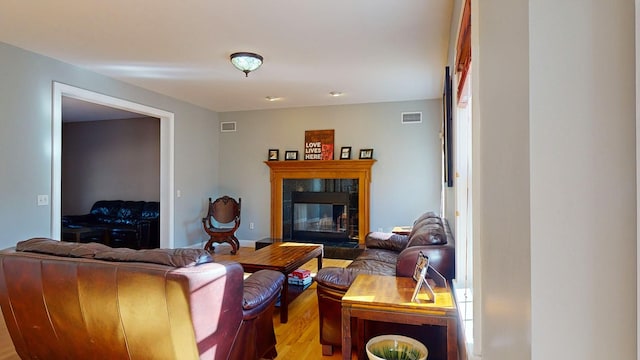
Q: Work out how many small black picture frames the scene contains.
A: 4